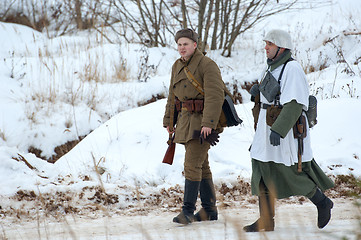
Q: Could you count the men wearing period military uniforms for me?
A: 2